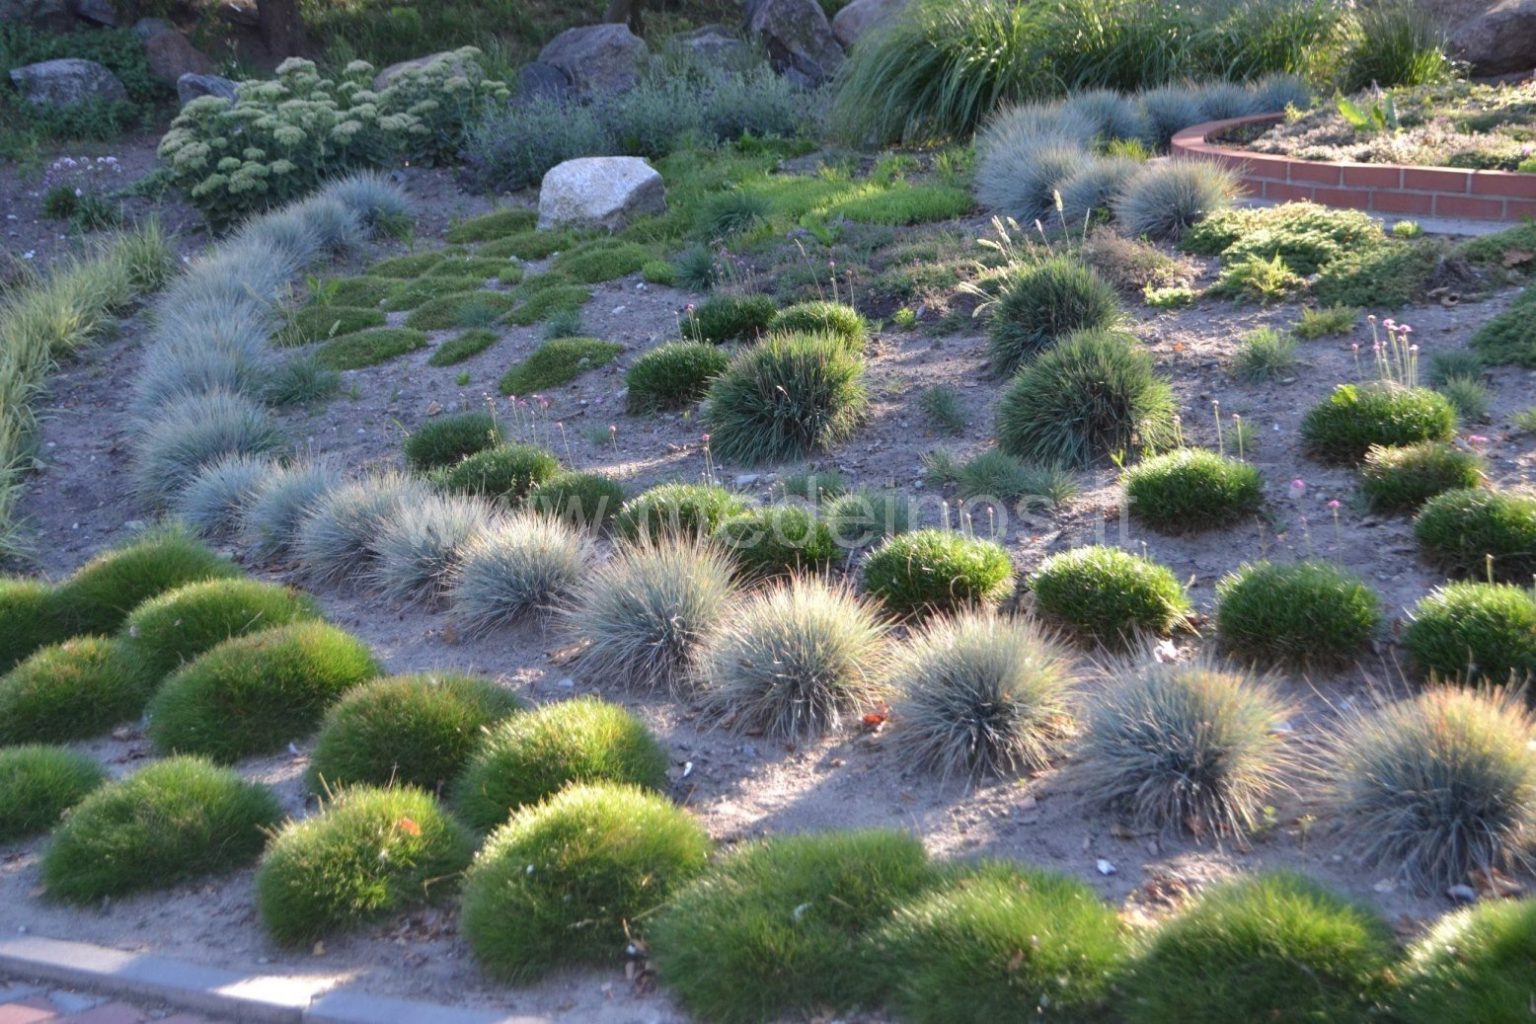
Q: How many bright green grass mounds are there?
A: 15